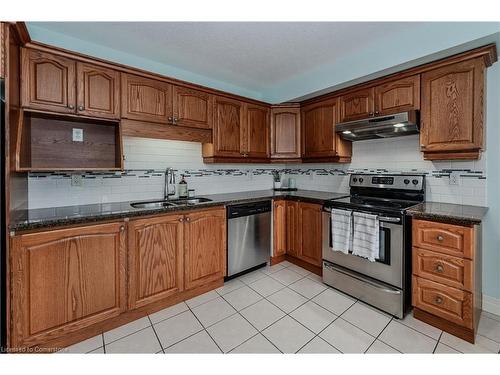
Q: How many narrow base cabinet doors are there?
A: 2